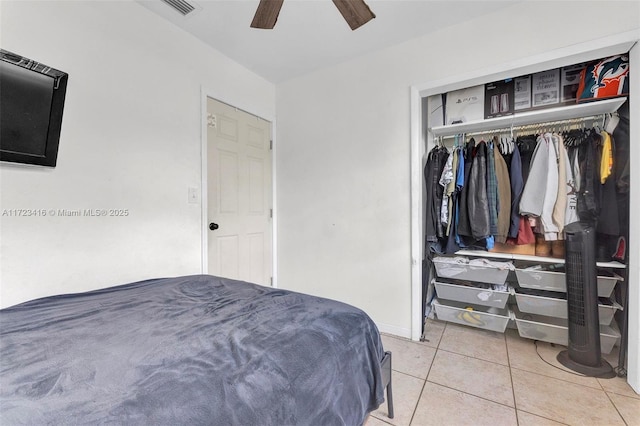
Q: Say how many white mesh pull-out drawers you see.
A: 6